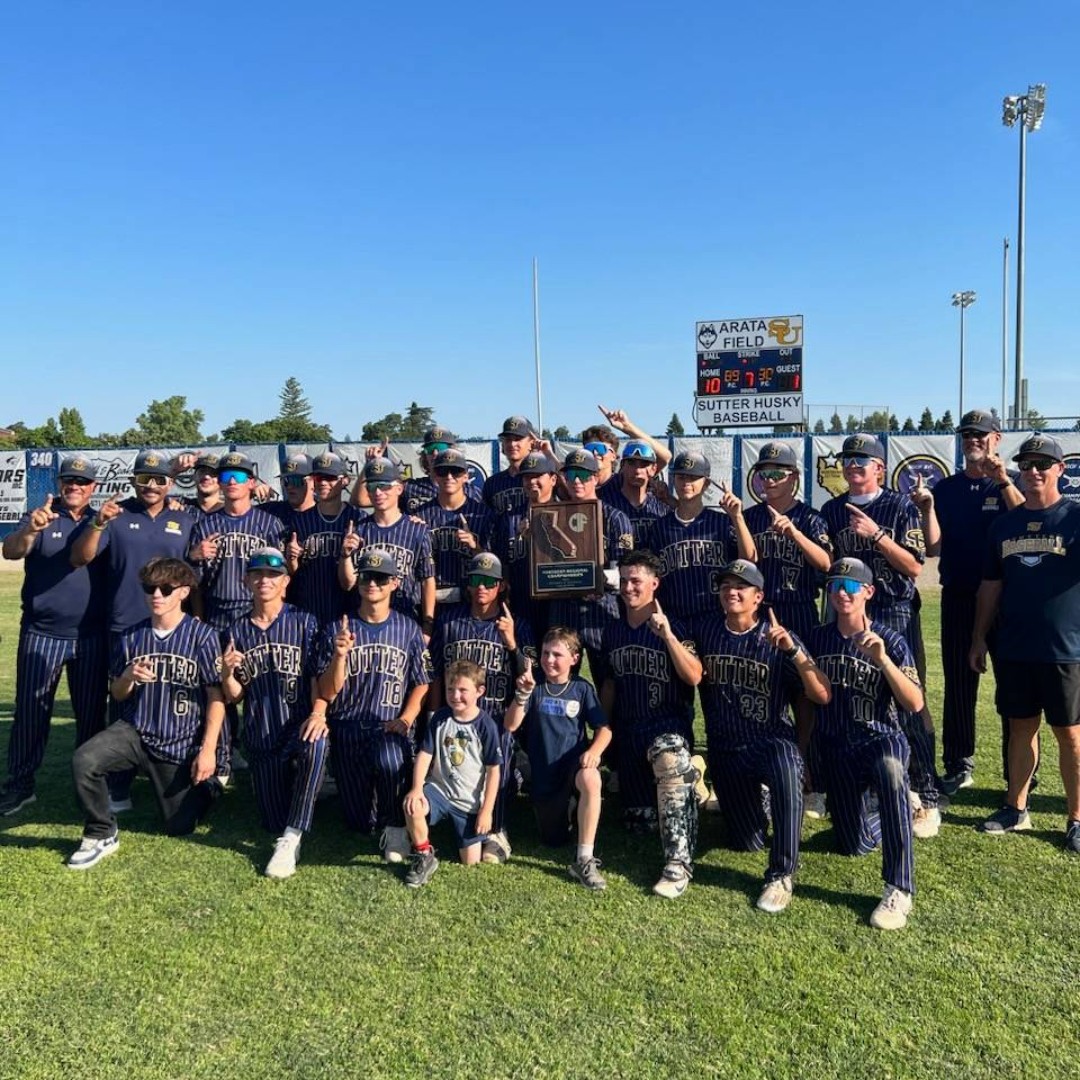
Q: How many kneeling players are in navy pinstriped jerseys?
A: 7